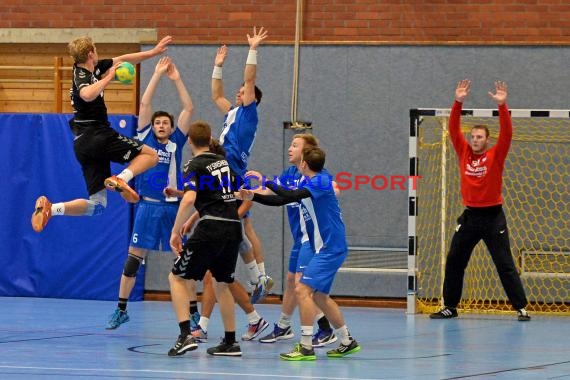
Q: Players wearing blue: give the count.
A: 4